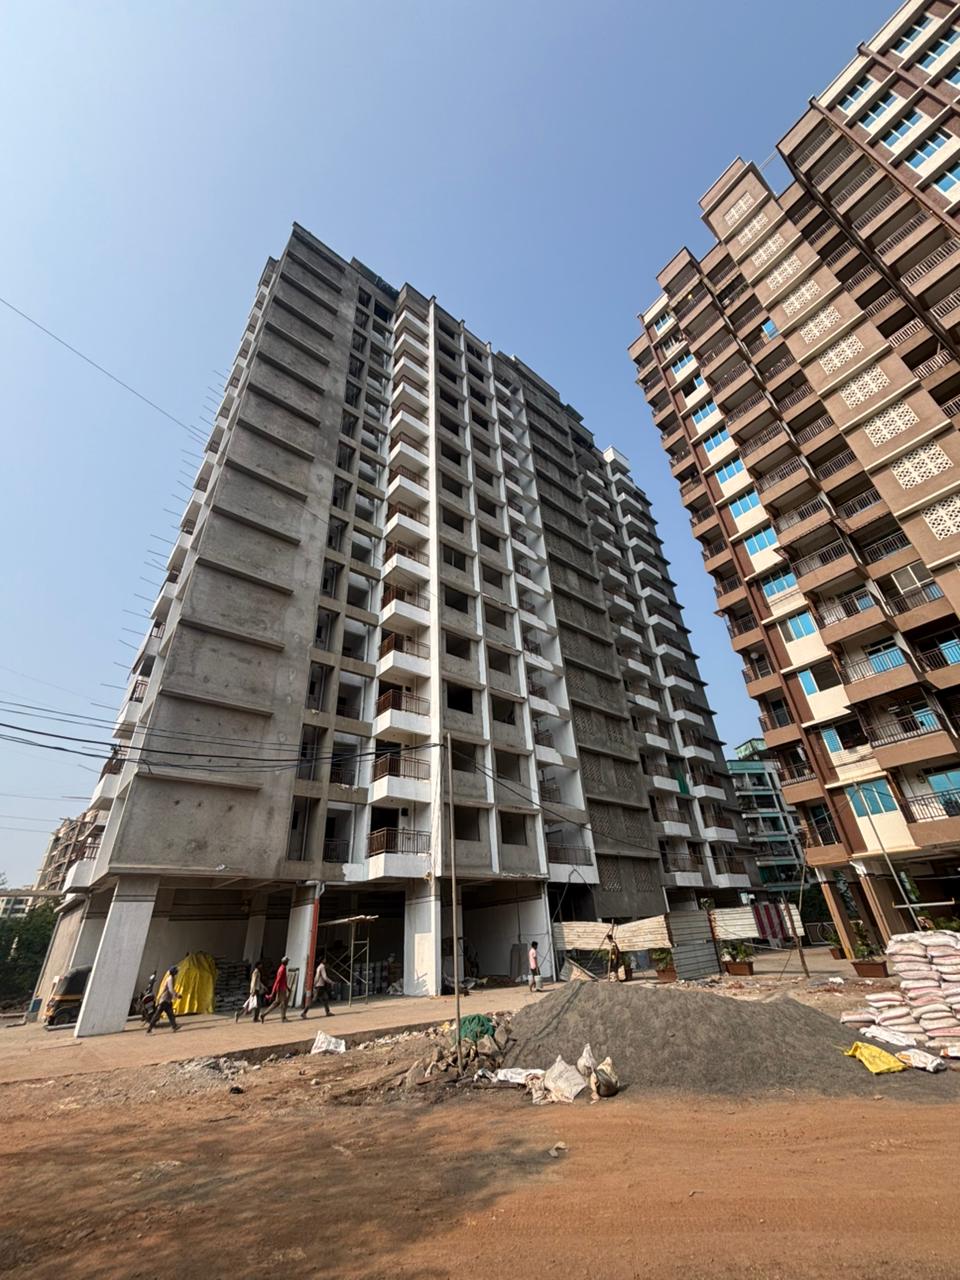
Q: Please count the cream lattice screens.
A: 11